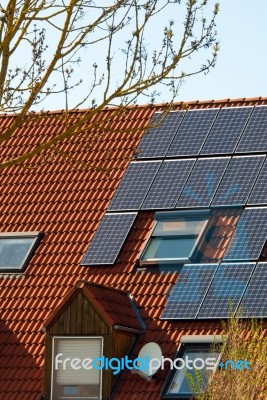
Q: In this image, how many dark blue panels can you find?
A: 14